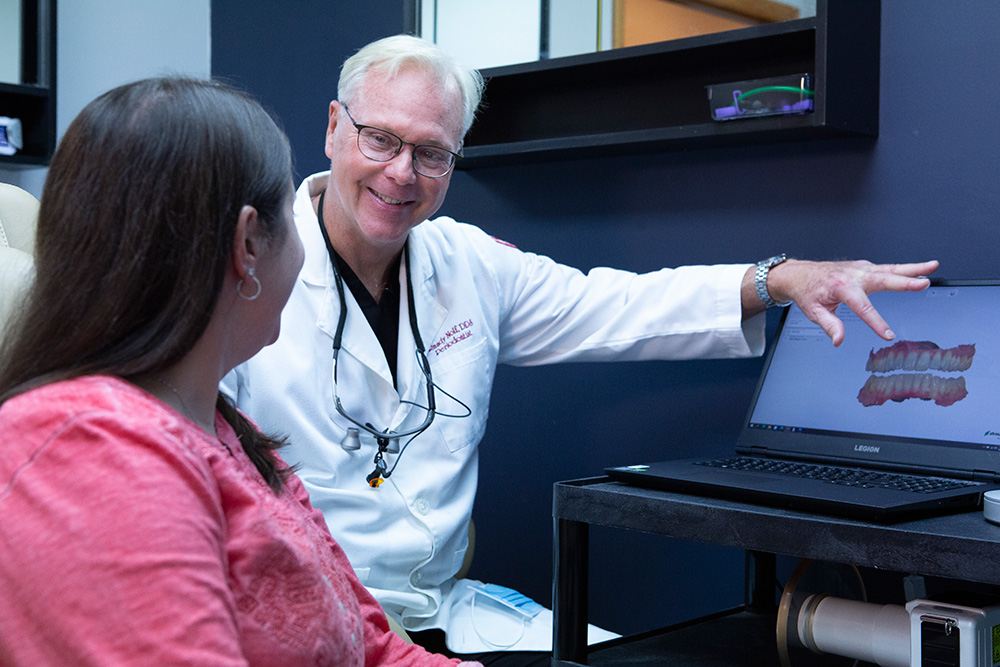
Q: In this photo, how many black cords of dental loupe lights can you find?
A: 1